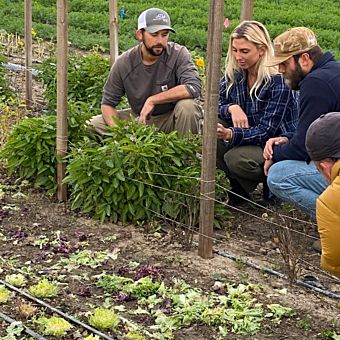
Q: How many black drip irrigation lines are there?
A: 3